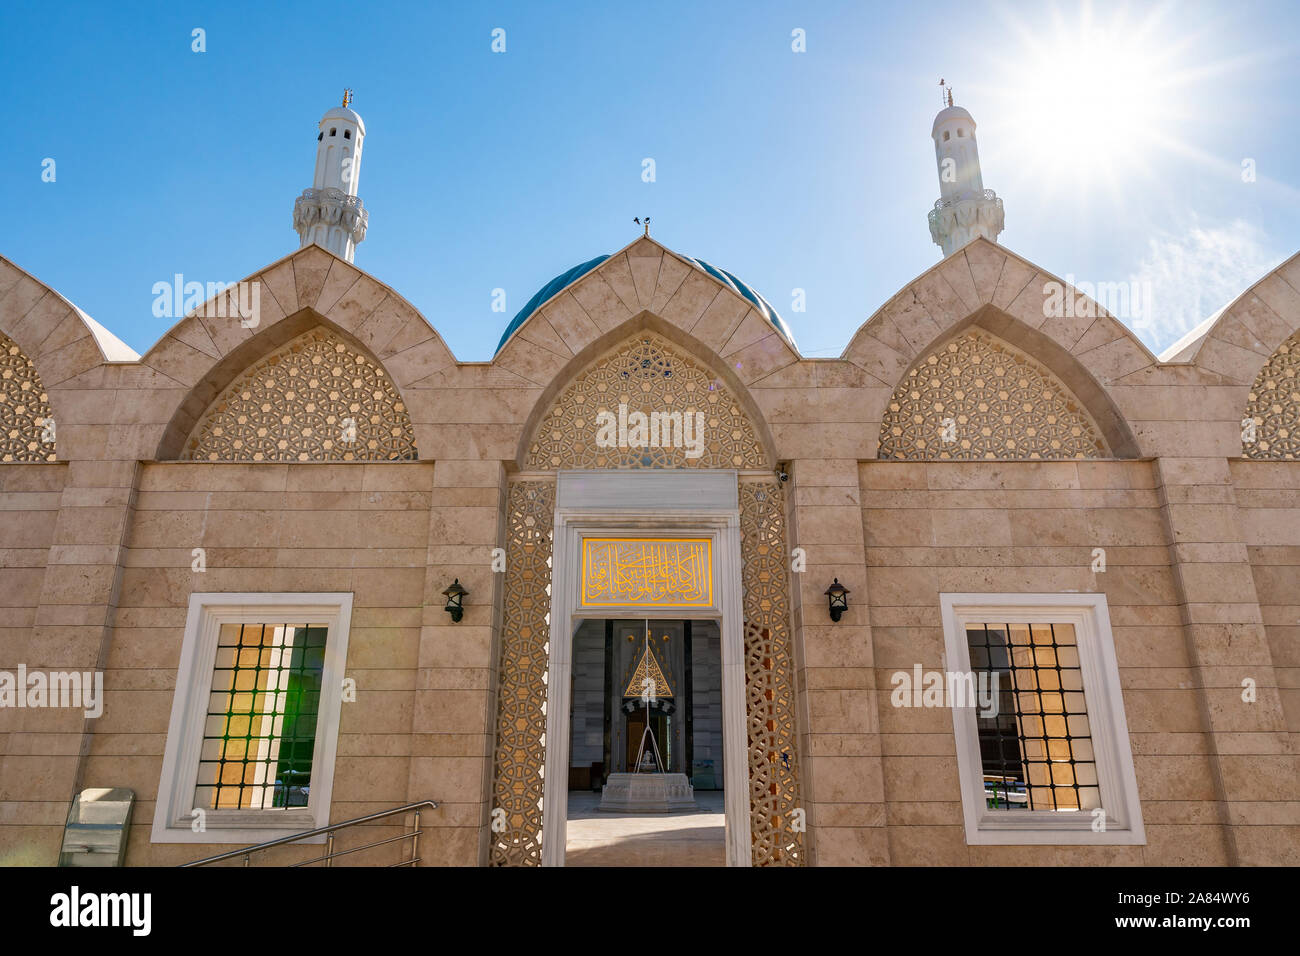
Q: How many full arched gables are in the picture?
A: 3